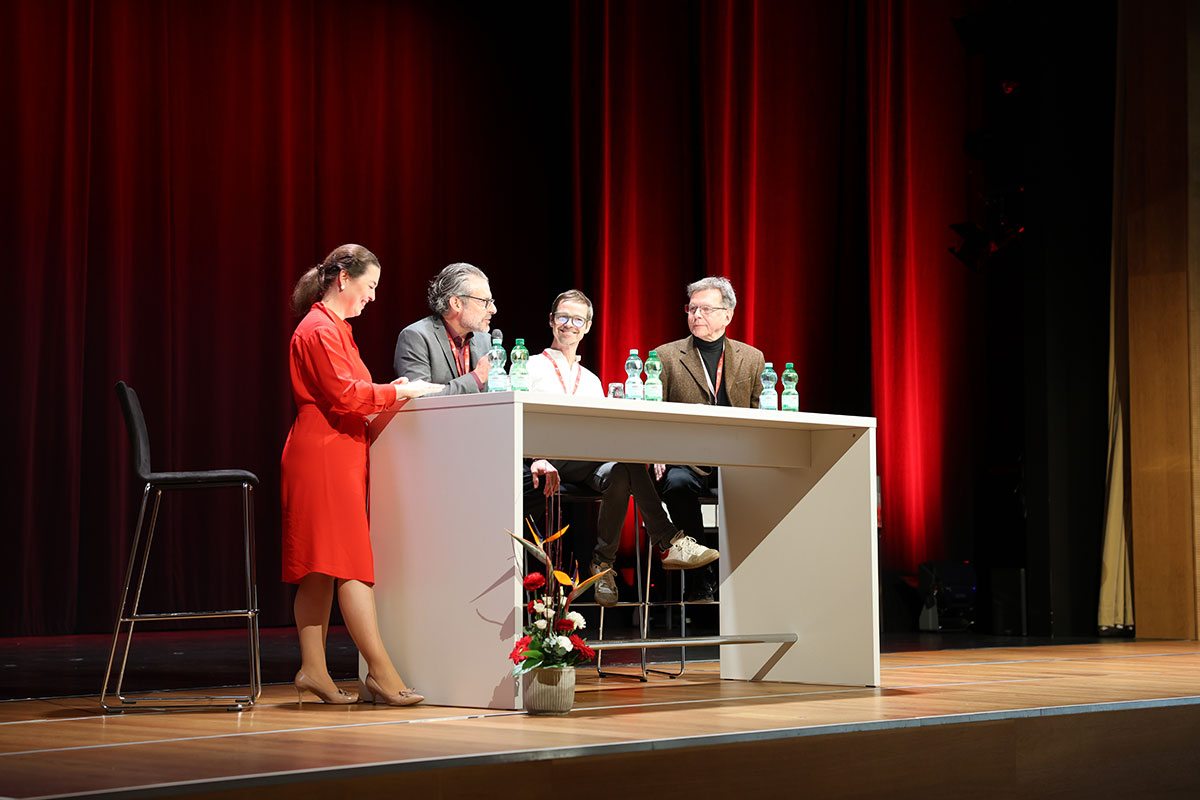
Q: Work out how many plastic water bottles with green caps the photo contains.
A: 3